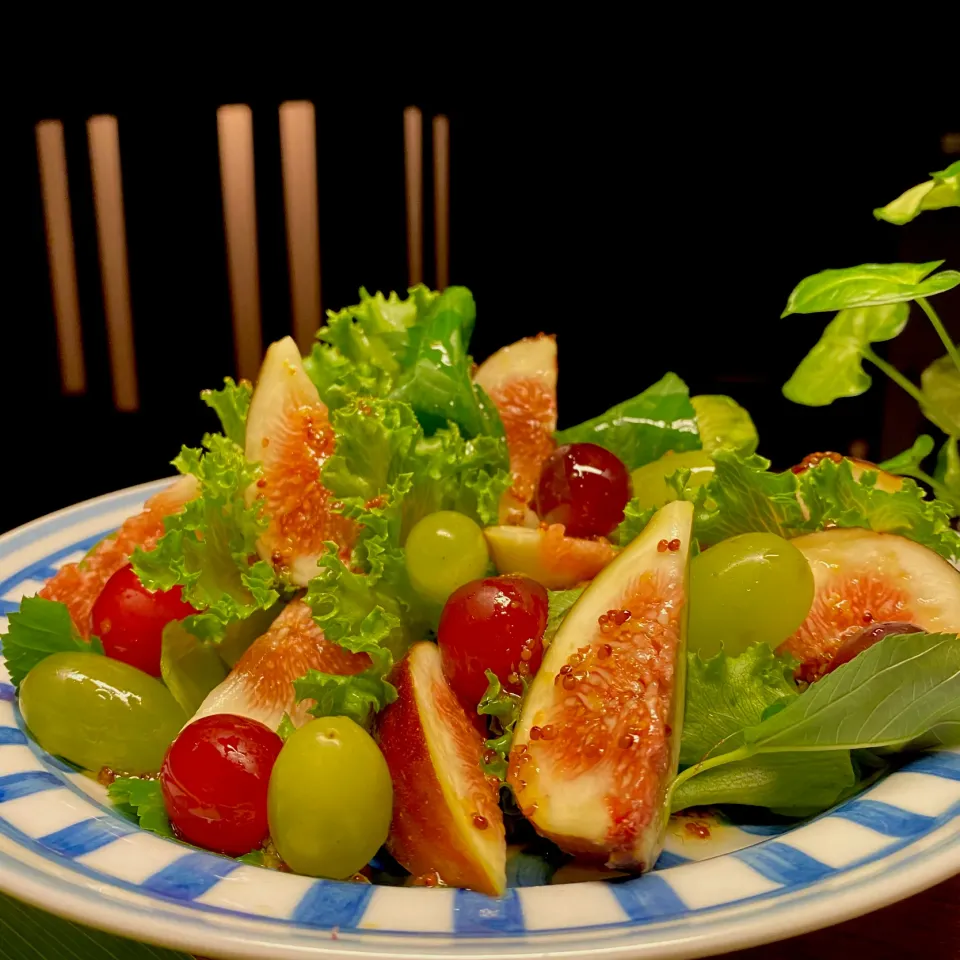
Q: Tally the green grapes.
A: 5